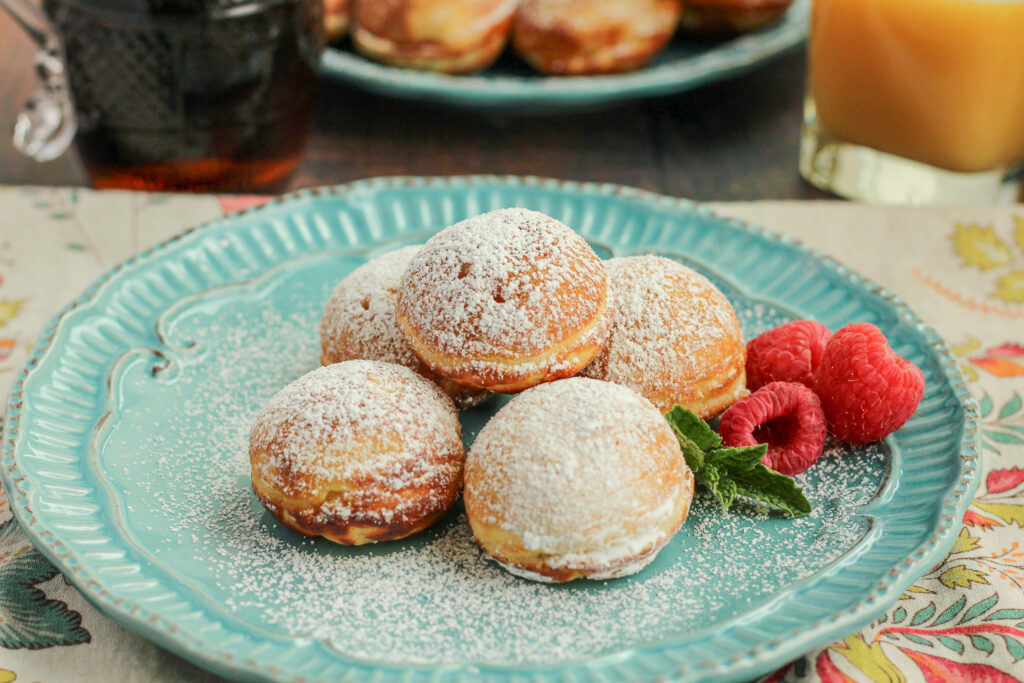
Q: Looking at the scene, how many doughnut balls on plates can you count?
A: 9